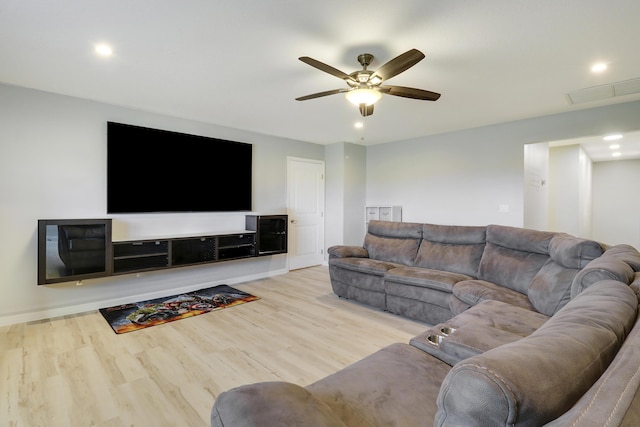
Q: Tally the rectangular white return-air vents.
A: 1